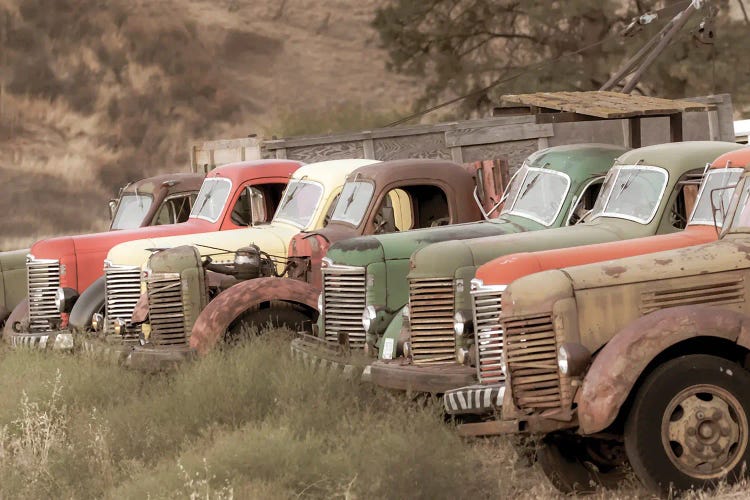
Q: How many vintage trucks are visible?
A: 8